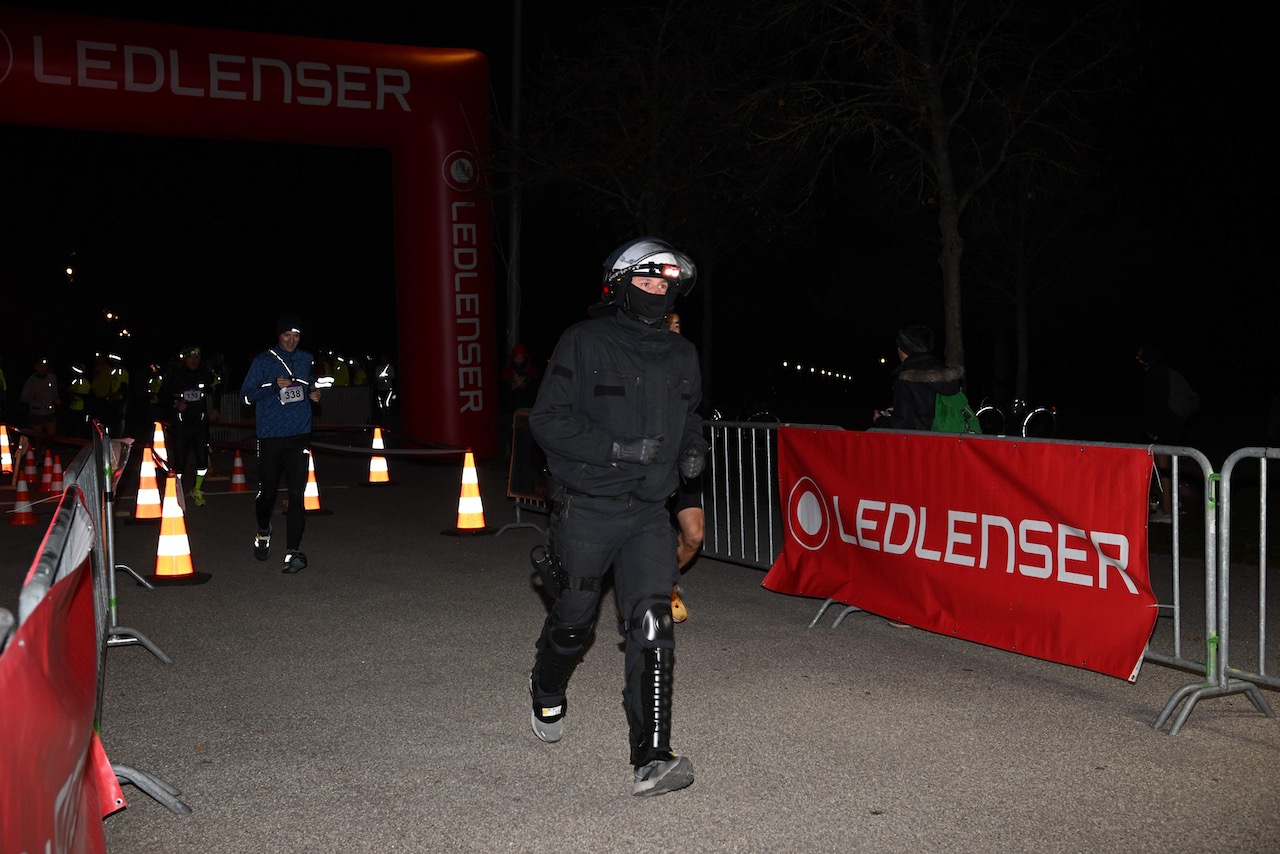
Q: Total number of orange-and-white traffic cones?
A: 12